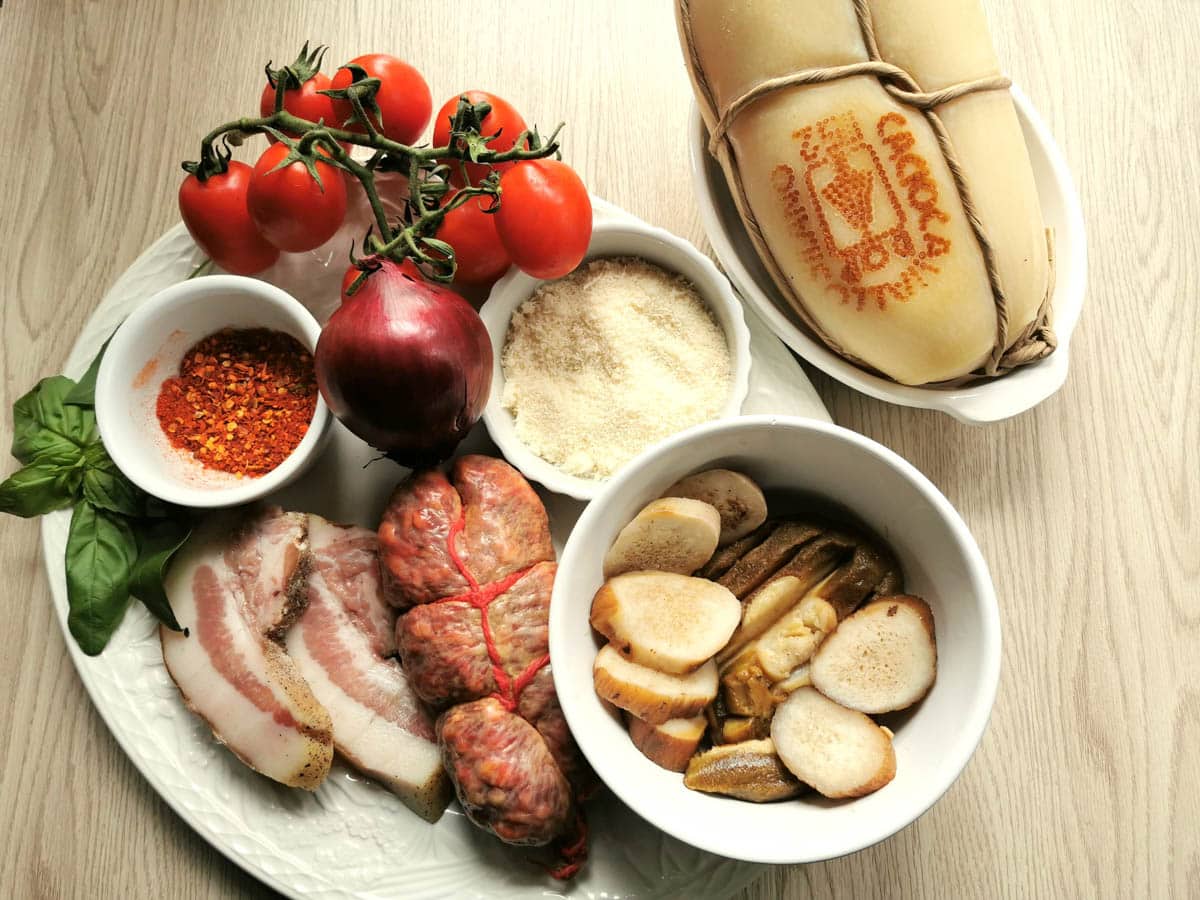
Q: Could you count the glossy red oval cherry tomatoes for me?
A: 8